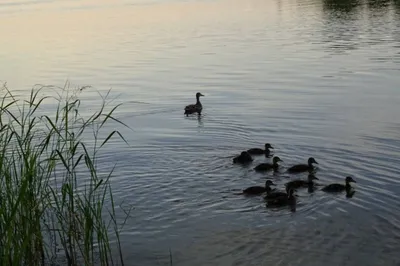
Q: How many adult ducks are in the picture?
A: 1